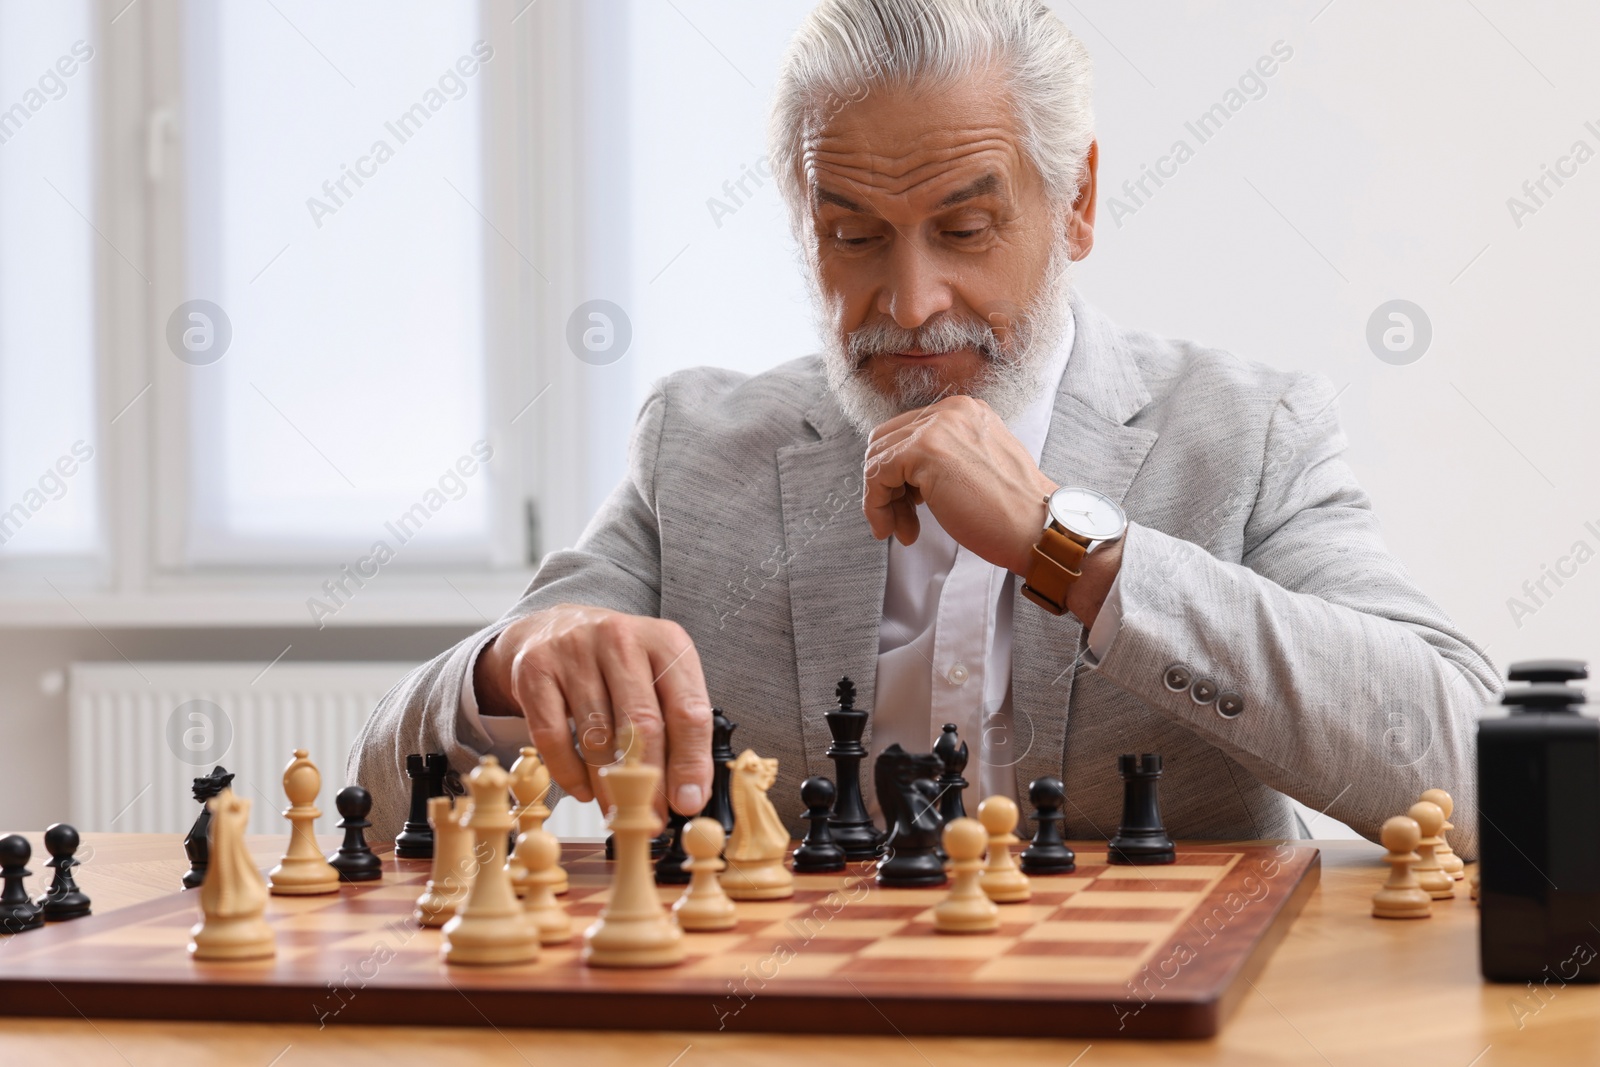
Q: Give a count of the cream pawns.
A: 7